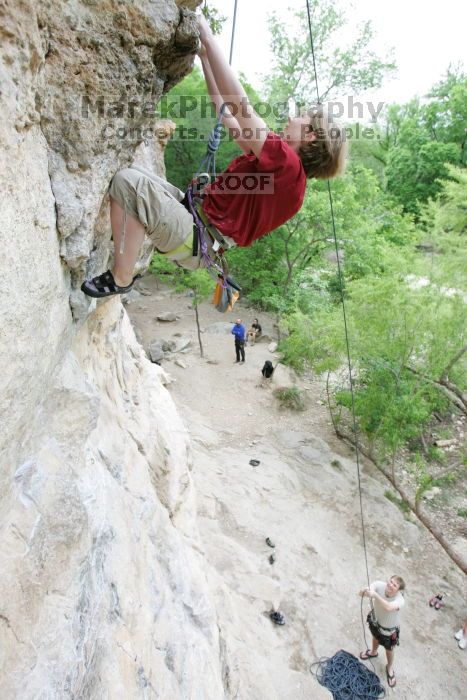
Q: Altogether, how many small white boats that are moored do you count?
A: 0